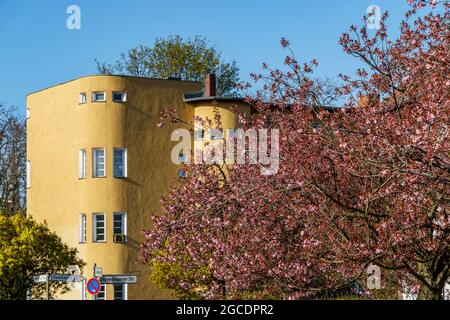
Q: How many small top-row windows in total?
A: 3